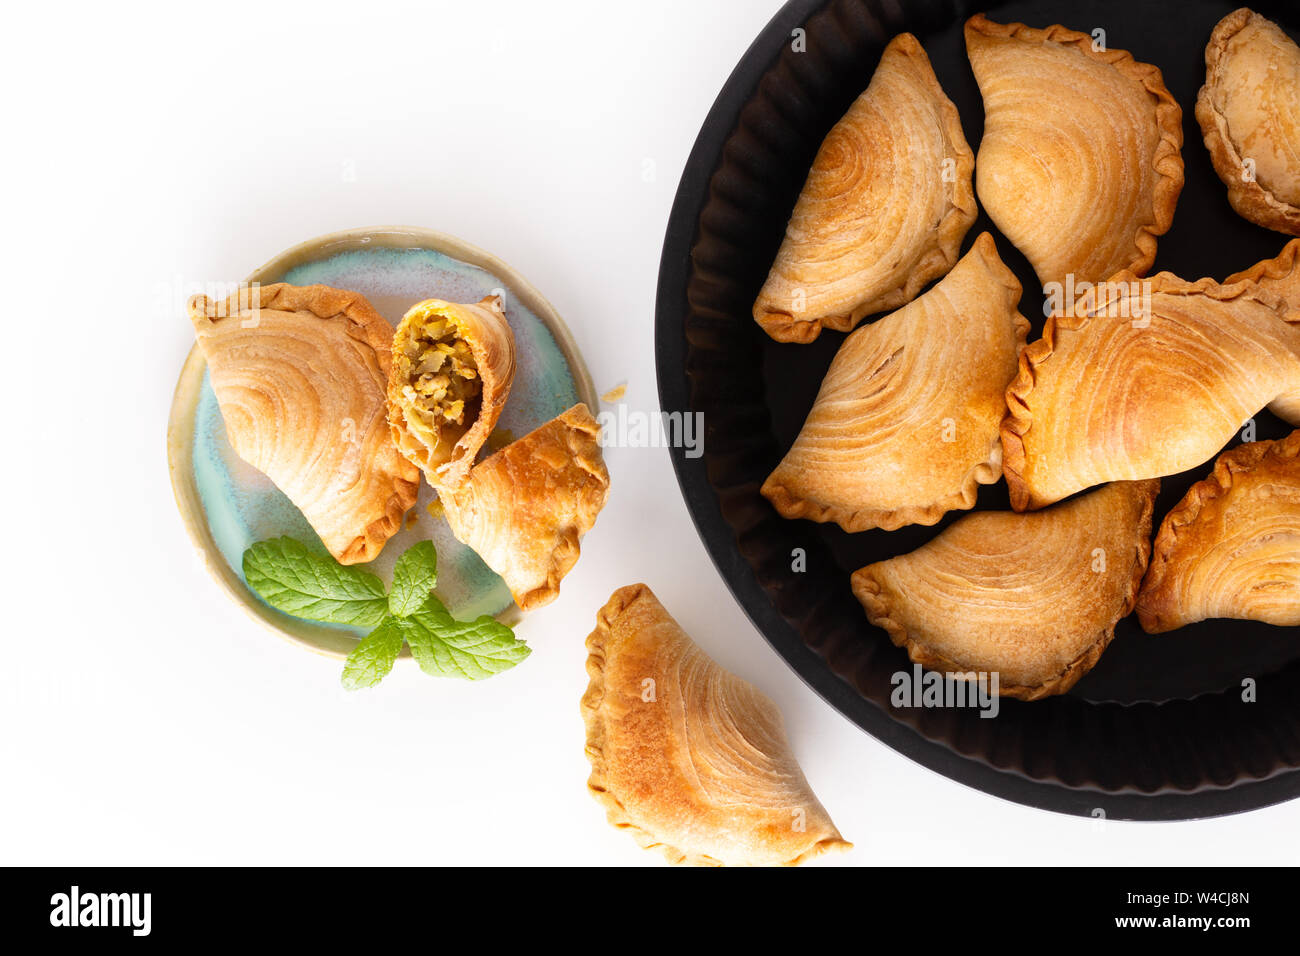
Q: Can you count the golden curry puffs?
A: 11